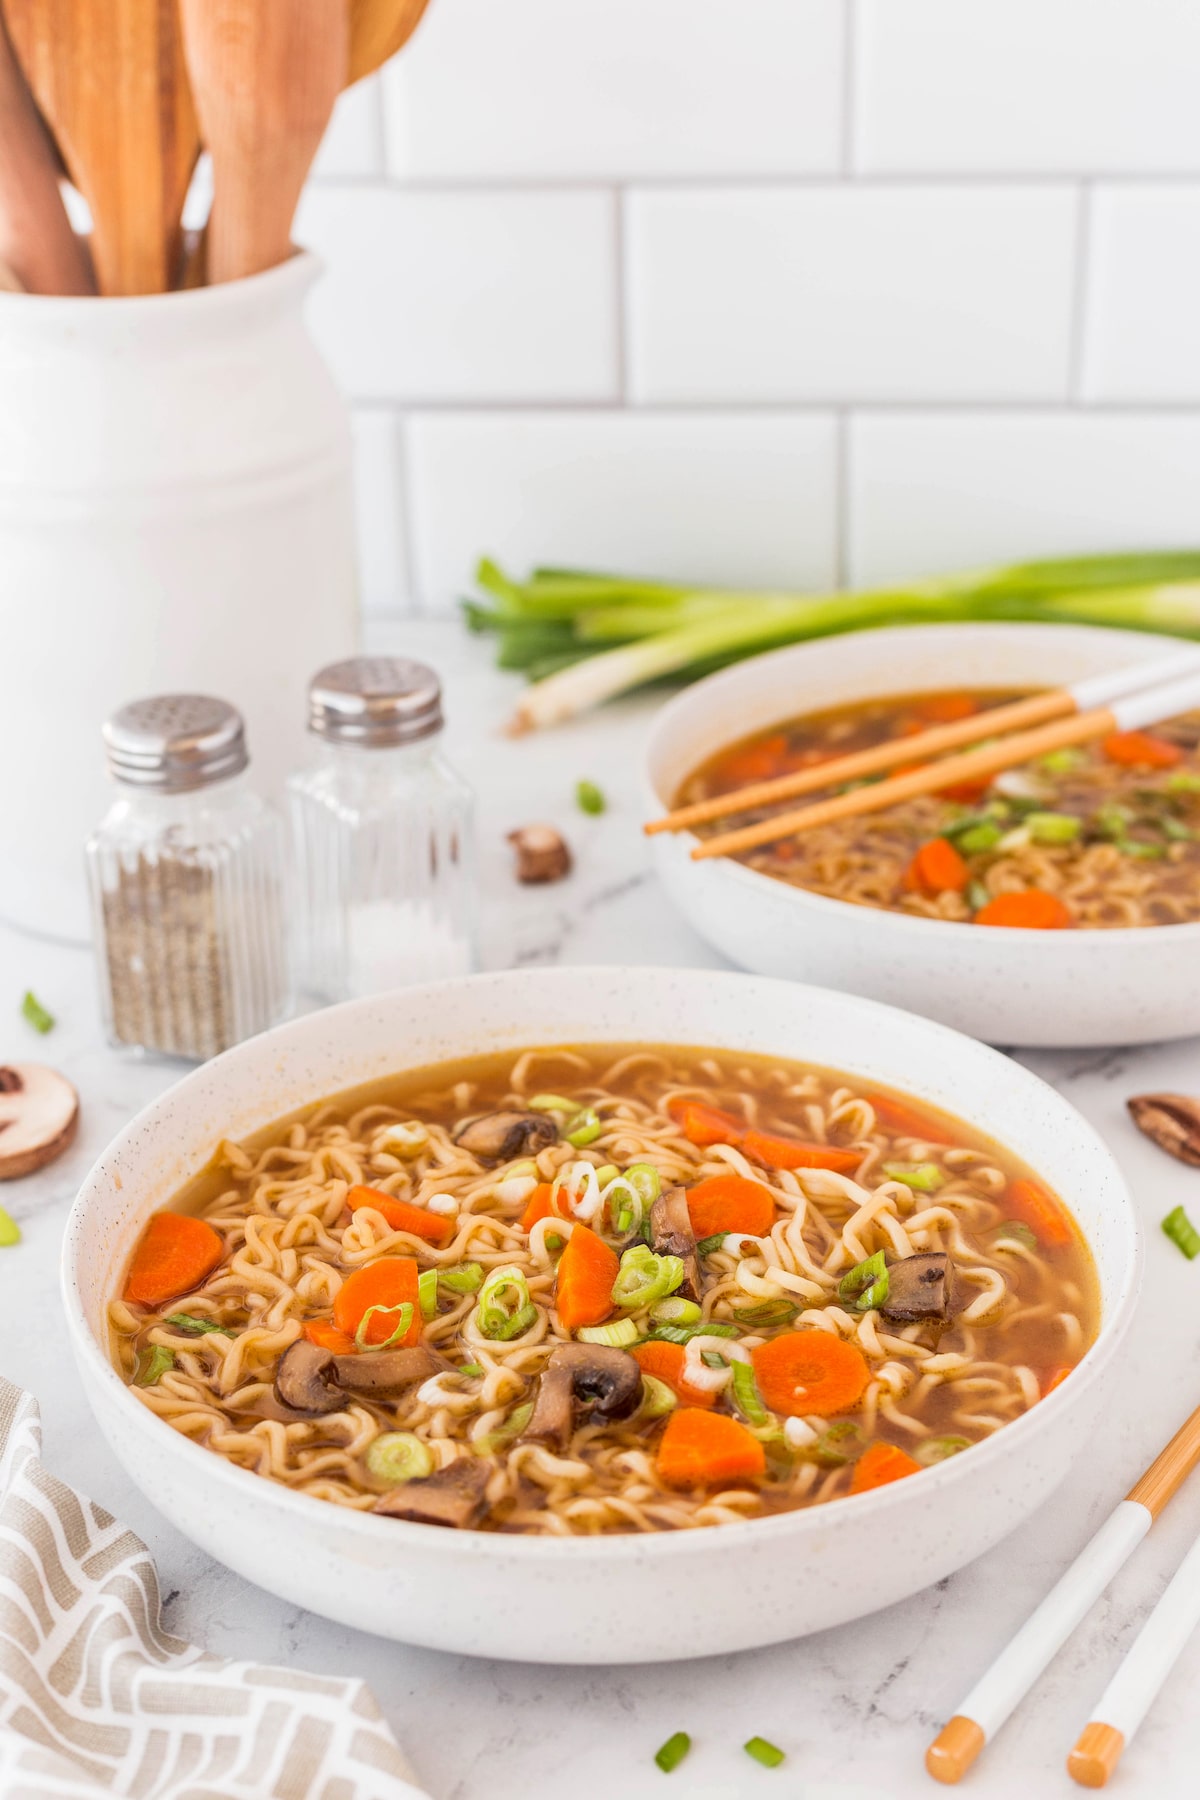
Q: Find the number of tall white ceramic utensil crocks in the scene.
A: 1